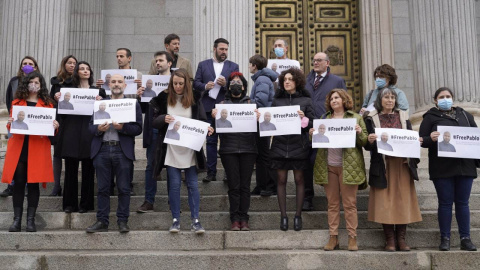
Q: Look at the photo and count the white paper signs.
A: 12